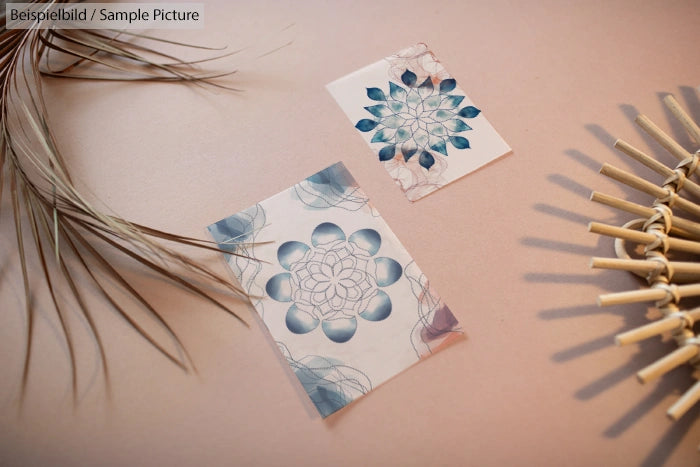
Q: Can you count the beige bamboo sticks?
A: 11